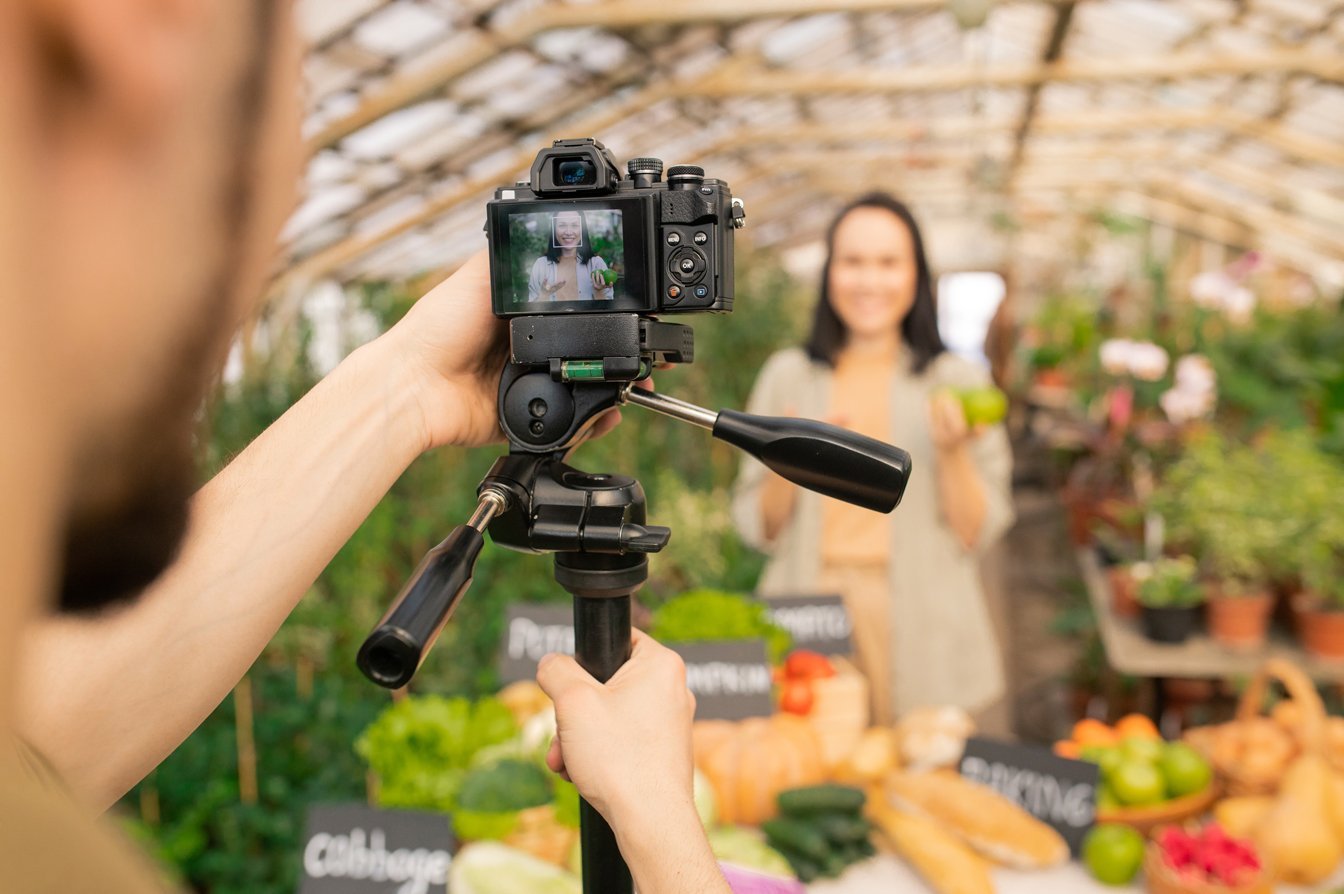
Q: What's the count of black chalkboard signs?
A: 5